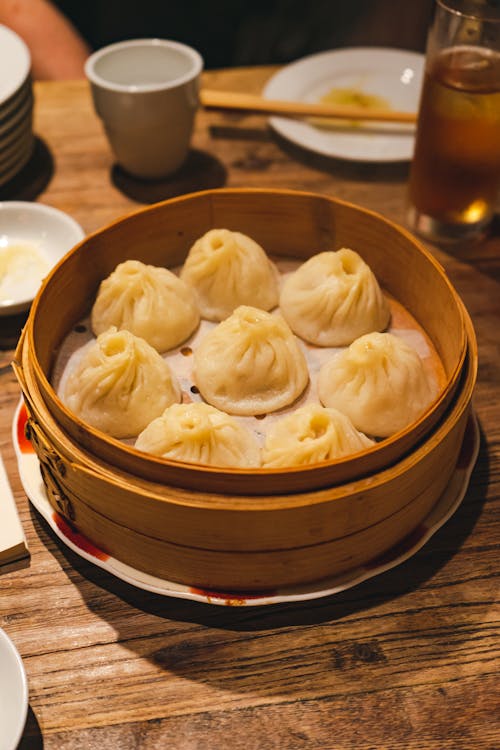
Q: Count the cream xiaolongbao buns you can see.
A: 8